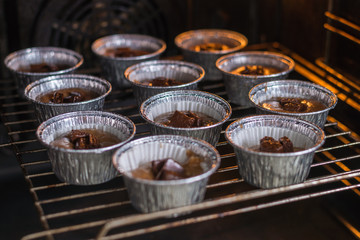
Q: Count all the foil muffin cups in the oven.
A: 11